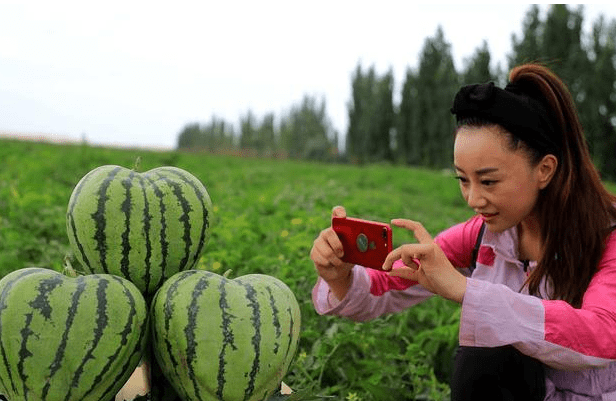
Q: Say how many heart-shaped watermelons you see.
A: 3